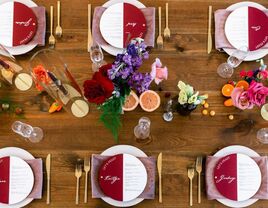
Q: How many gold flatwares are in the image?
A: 12